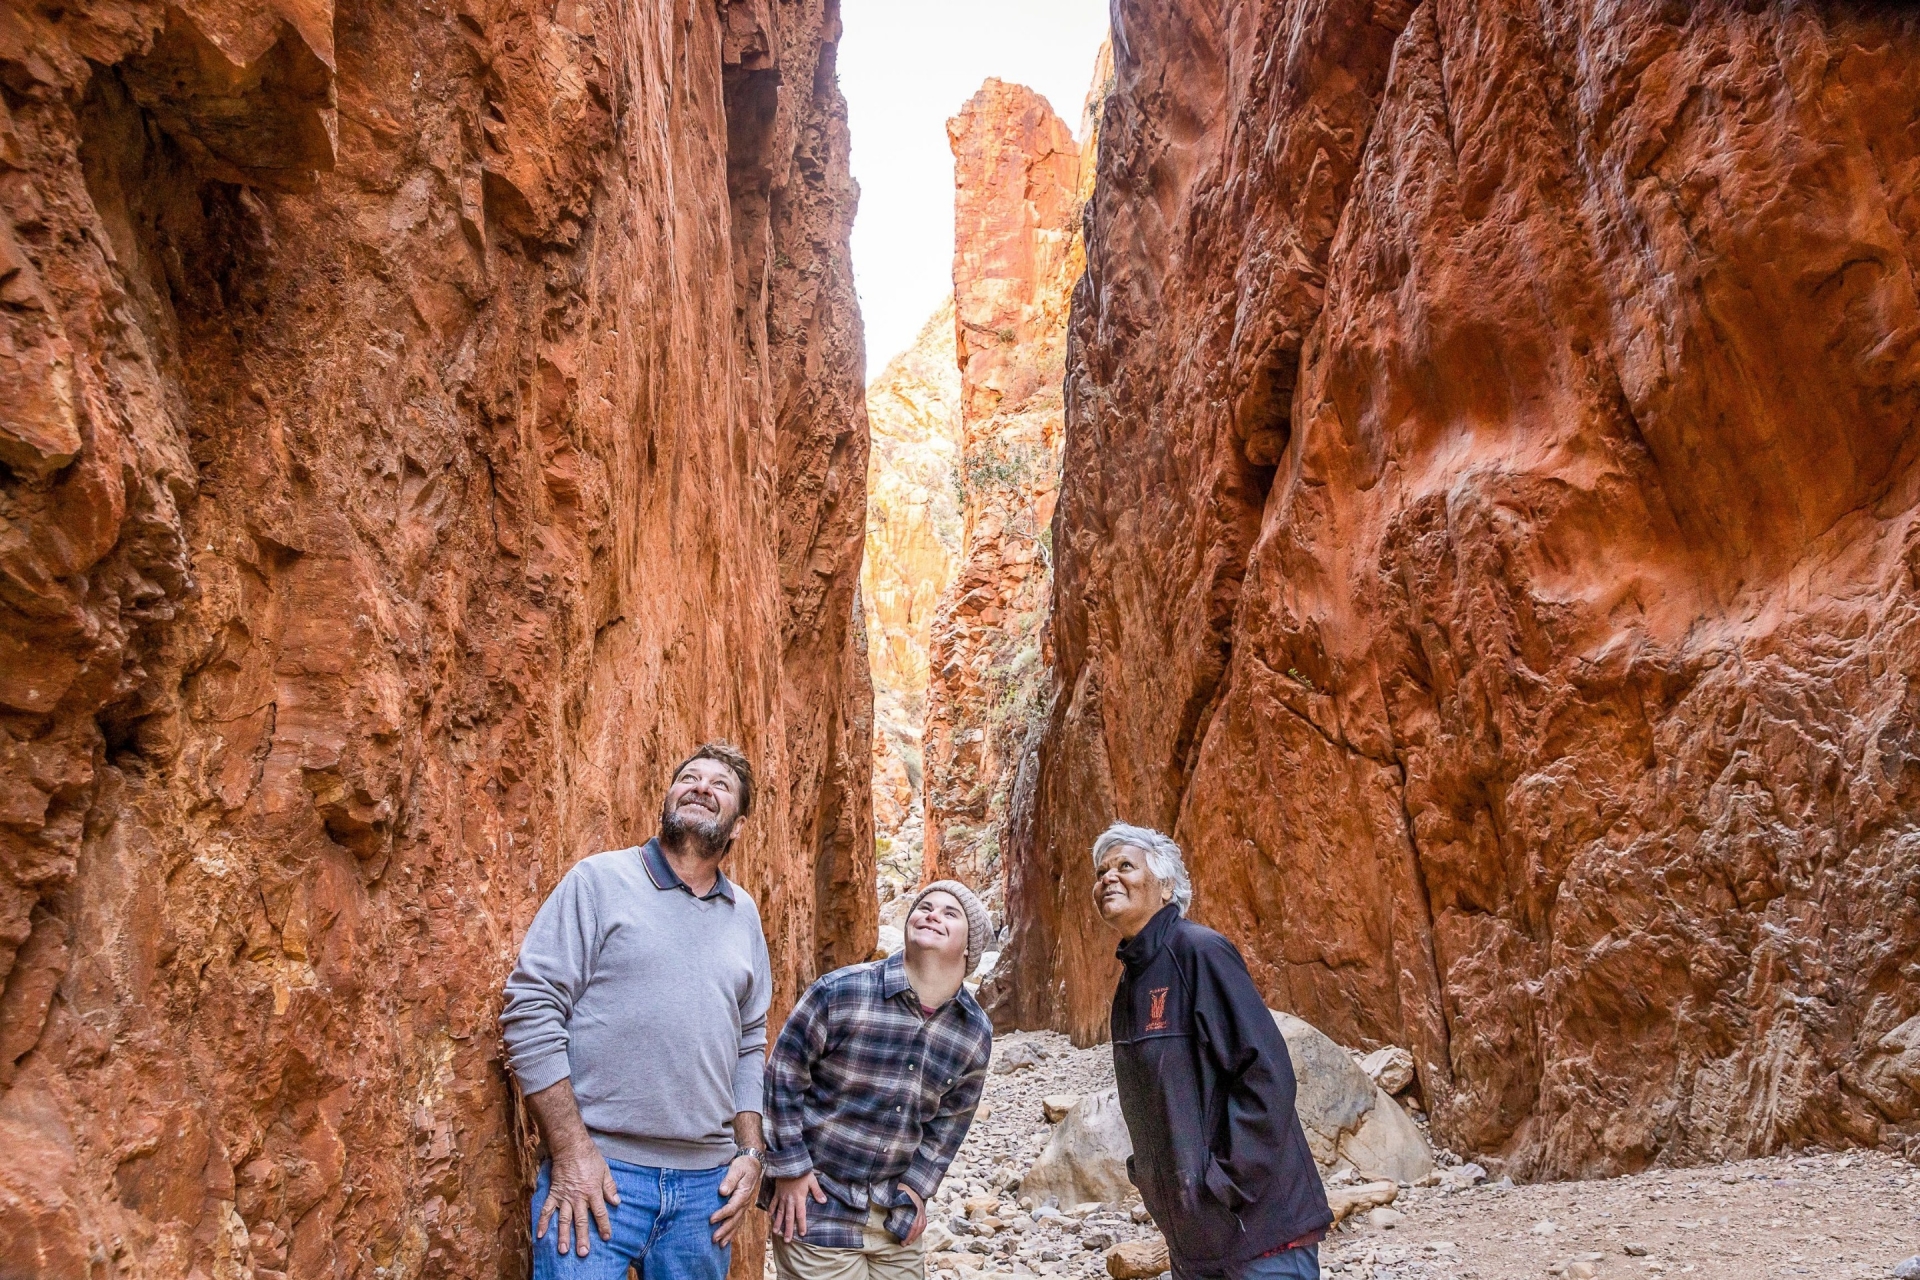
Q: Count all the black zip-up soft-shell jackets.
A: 1